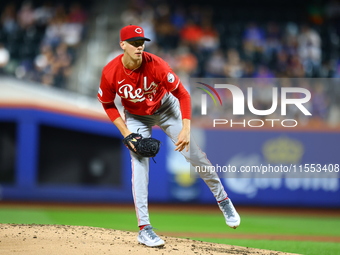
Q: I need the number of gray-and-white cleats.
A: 2